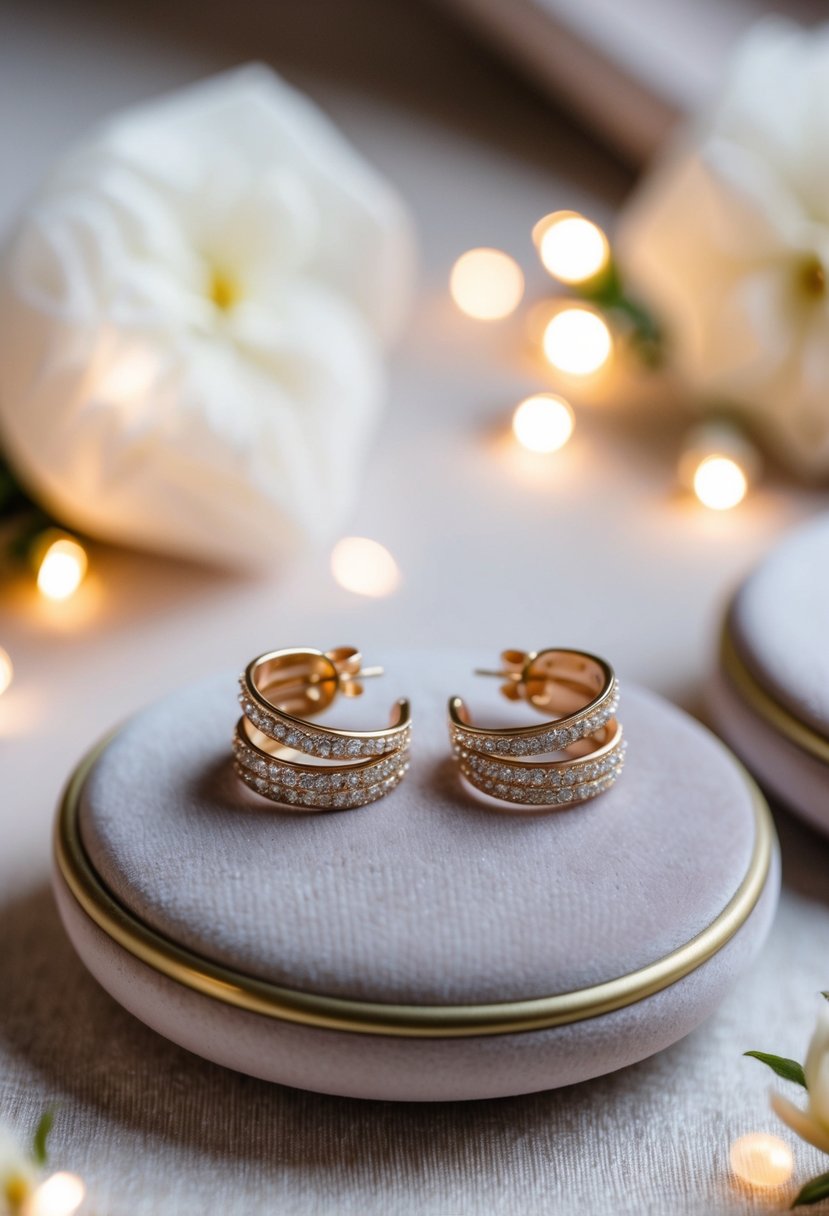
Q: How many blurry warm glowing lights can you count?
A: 10